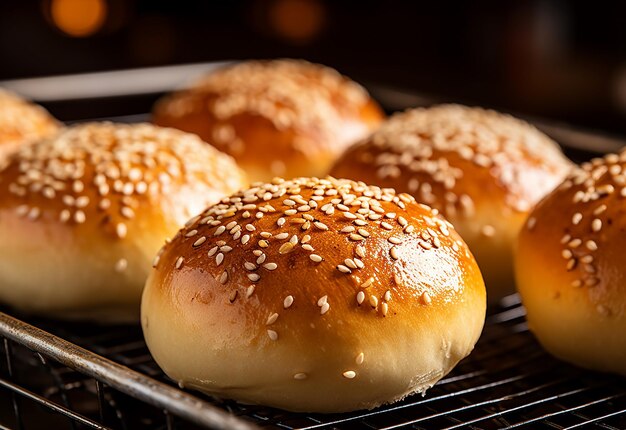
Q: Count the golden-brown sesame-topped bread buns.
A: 6